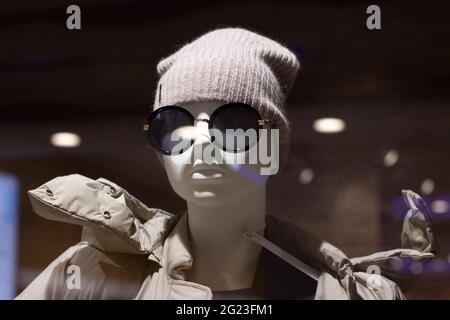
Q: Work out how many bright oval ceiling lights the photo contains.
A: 2